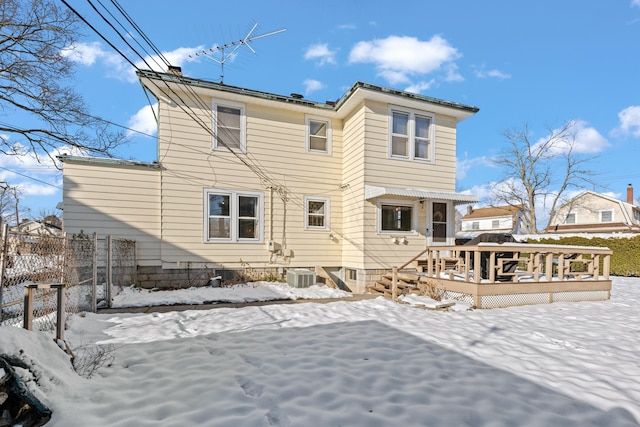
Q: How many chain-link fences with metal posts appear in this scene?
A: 1